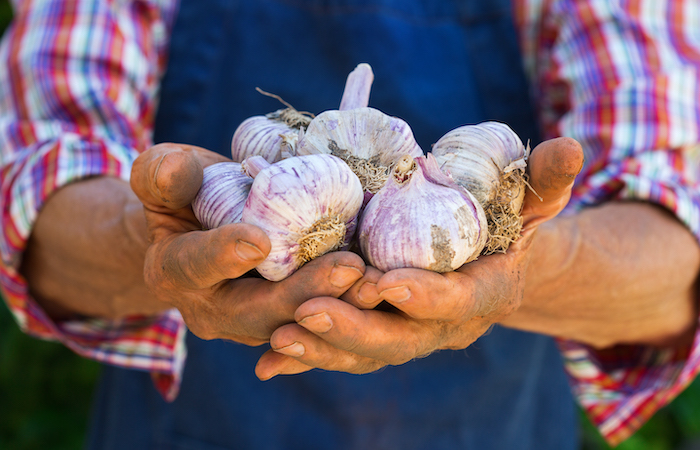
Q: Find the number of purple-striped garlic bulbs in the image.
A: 6